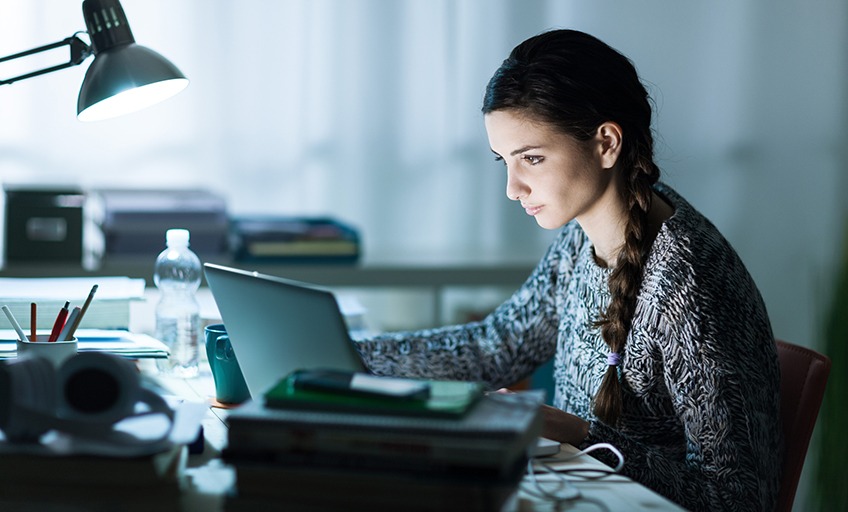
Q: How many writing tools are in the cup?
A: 5